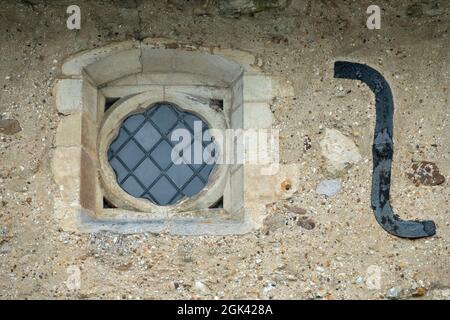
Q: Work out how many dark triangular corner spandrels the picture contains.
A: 4